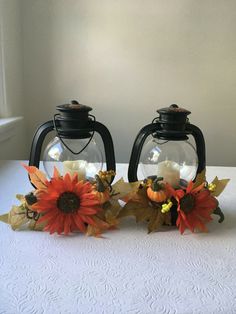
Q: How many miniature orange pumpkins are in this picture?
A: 2